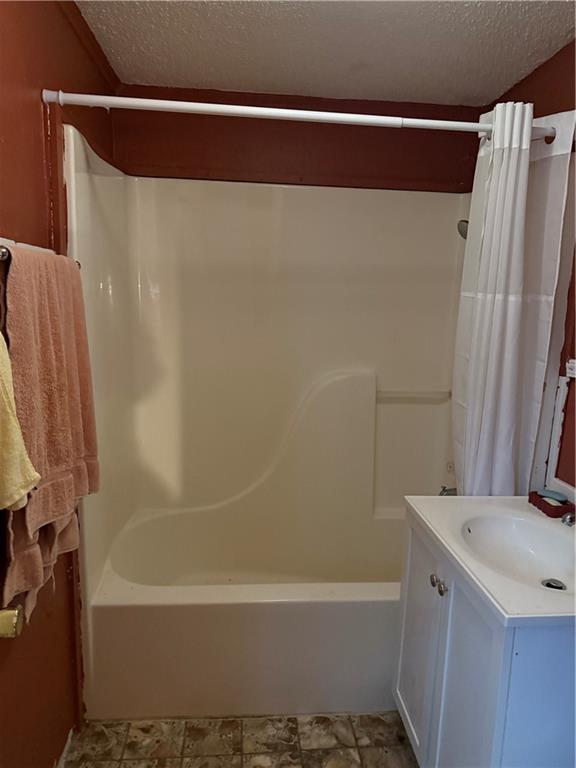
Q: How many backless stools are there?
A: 0